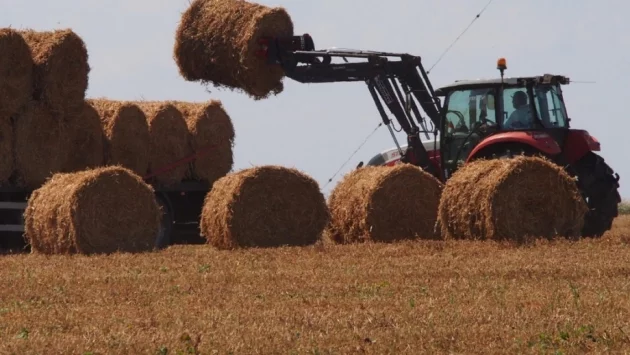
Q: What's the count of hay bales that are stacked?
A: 8